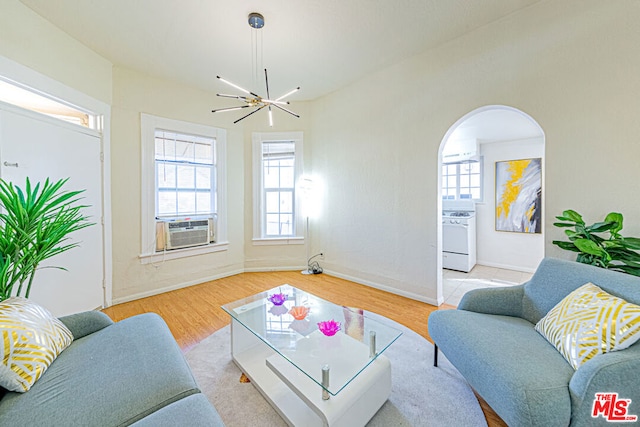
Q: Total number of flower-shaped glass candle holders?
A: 3